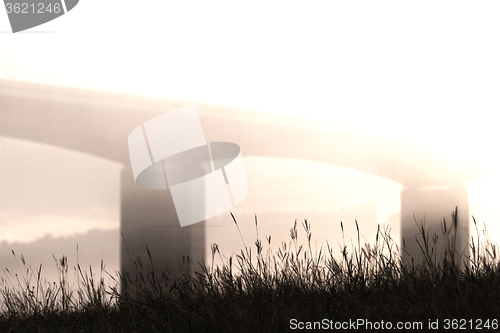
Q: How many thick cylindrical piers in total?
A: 2